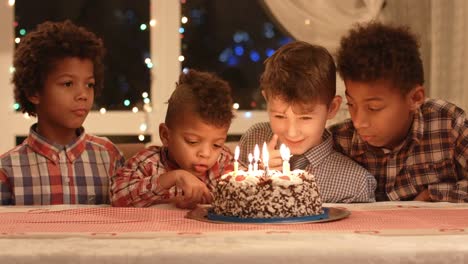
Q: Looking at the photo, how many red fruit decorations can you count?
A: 2